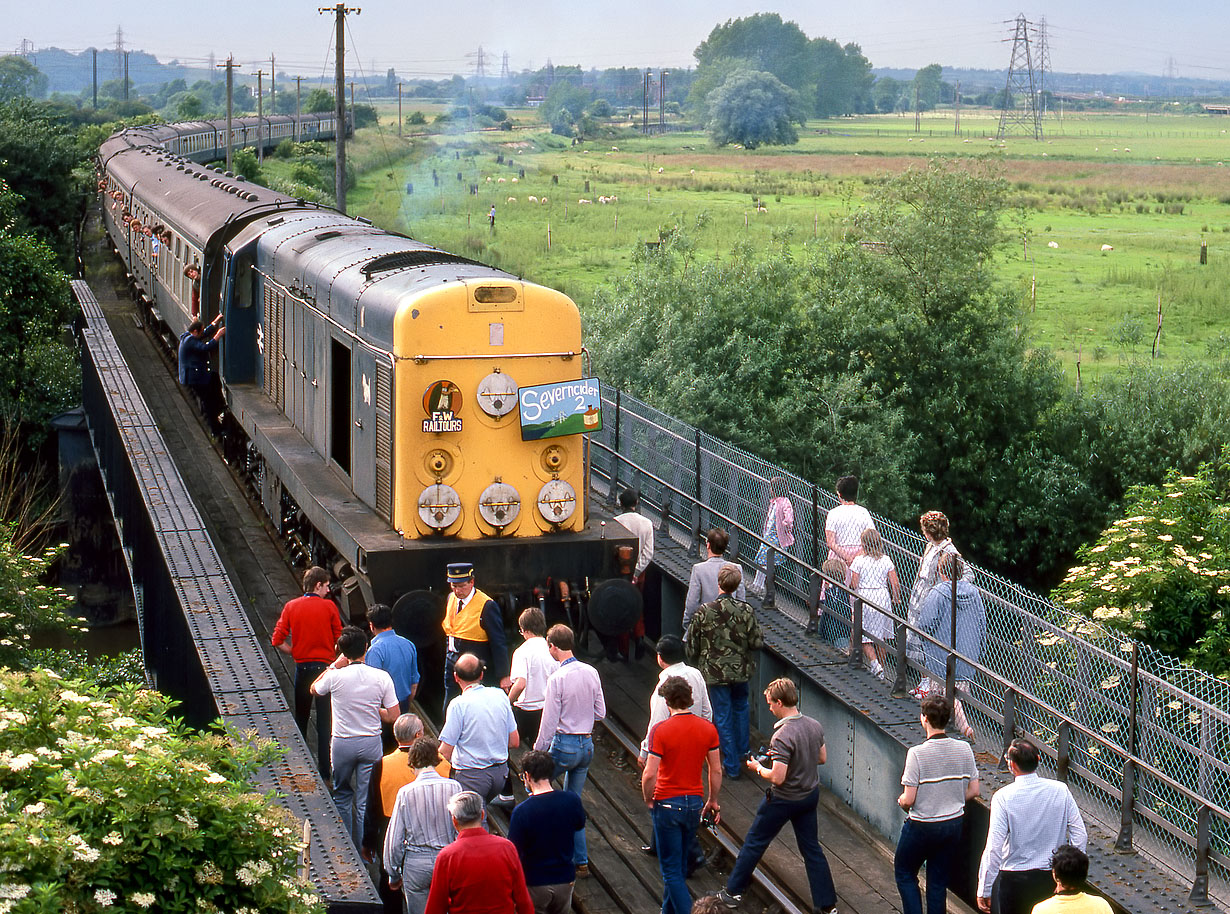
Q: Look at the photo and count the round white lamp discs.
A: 4